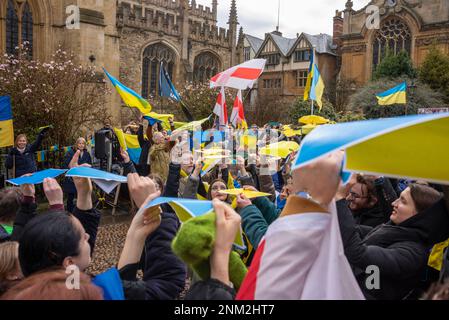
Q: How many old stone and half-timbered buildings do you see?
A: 3